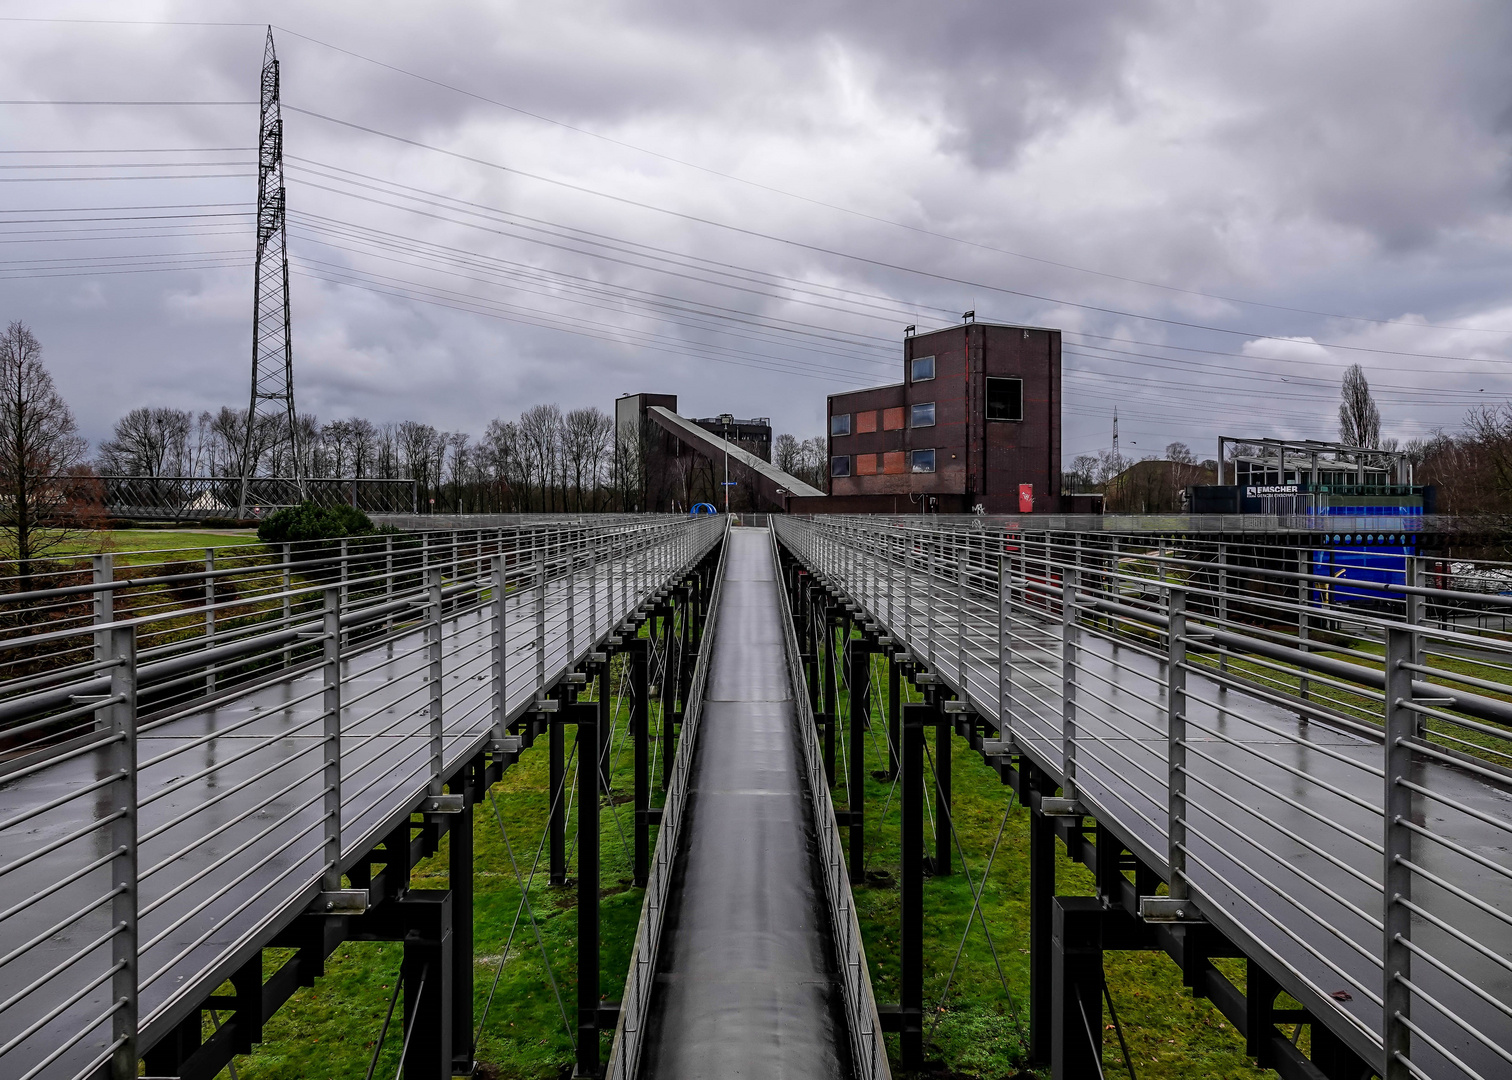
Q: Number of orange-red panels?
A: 4